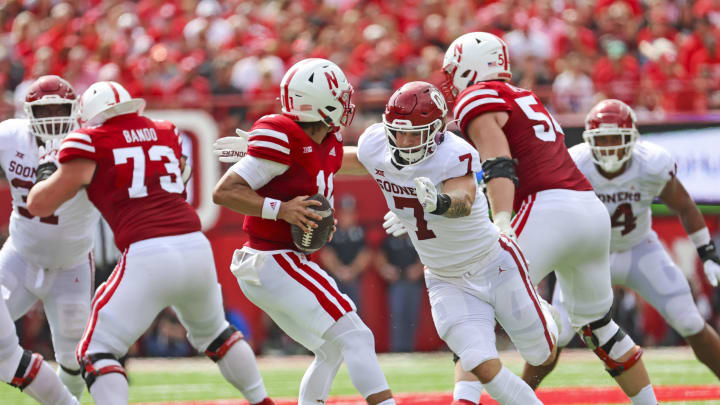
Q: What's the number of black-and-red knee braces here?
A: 4